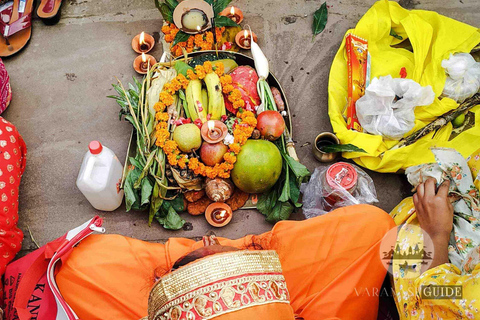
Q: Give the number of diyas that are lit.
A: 7